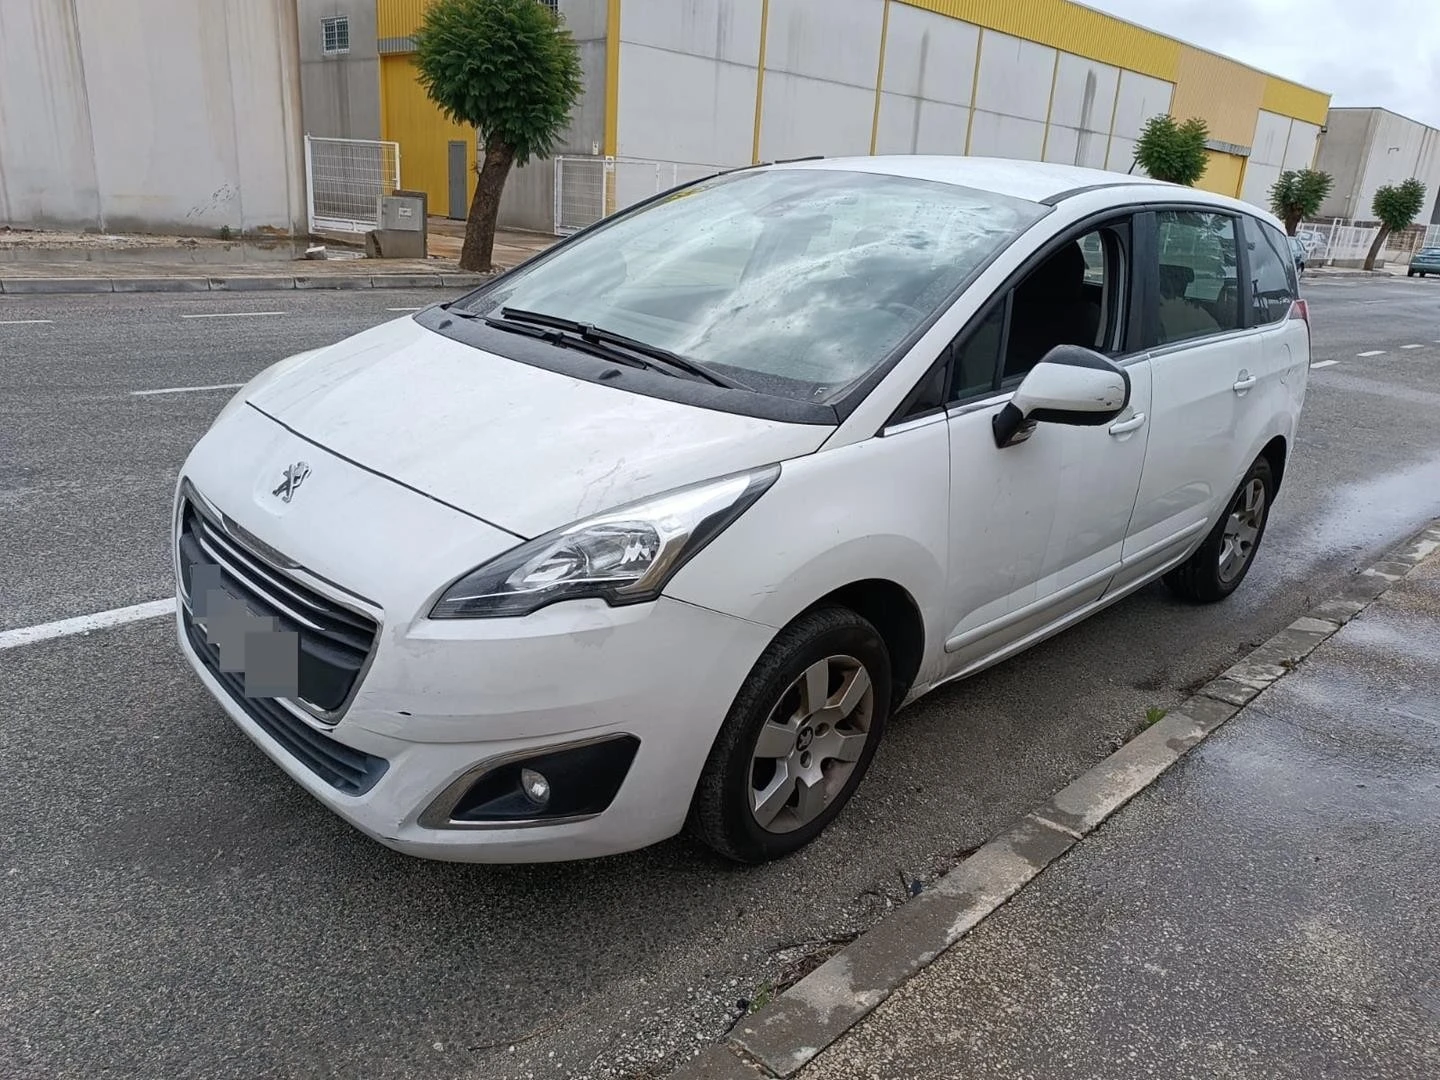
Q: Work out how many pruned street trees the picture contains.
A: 4